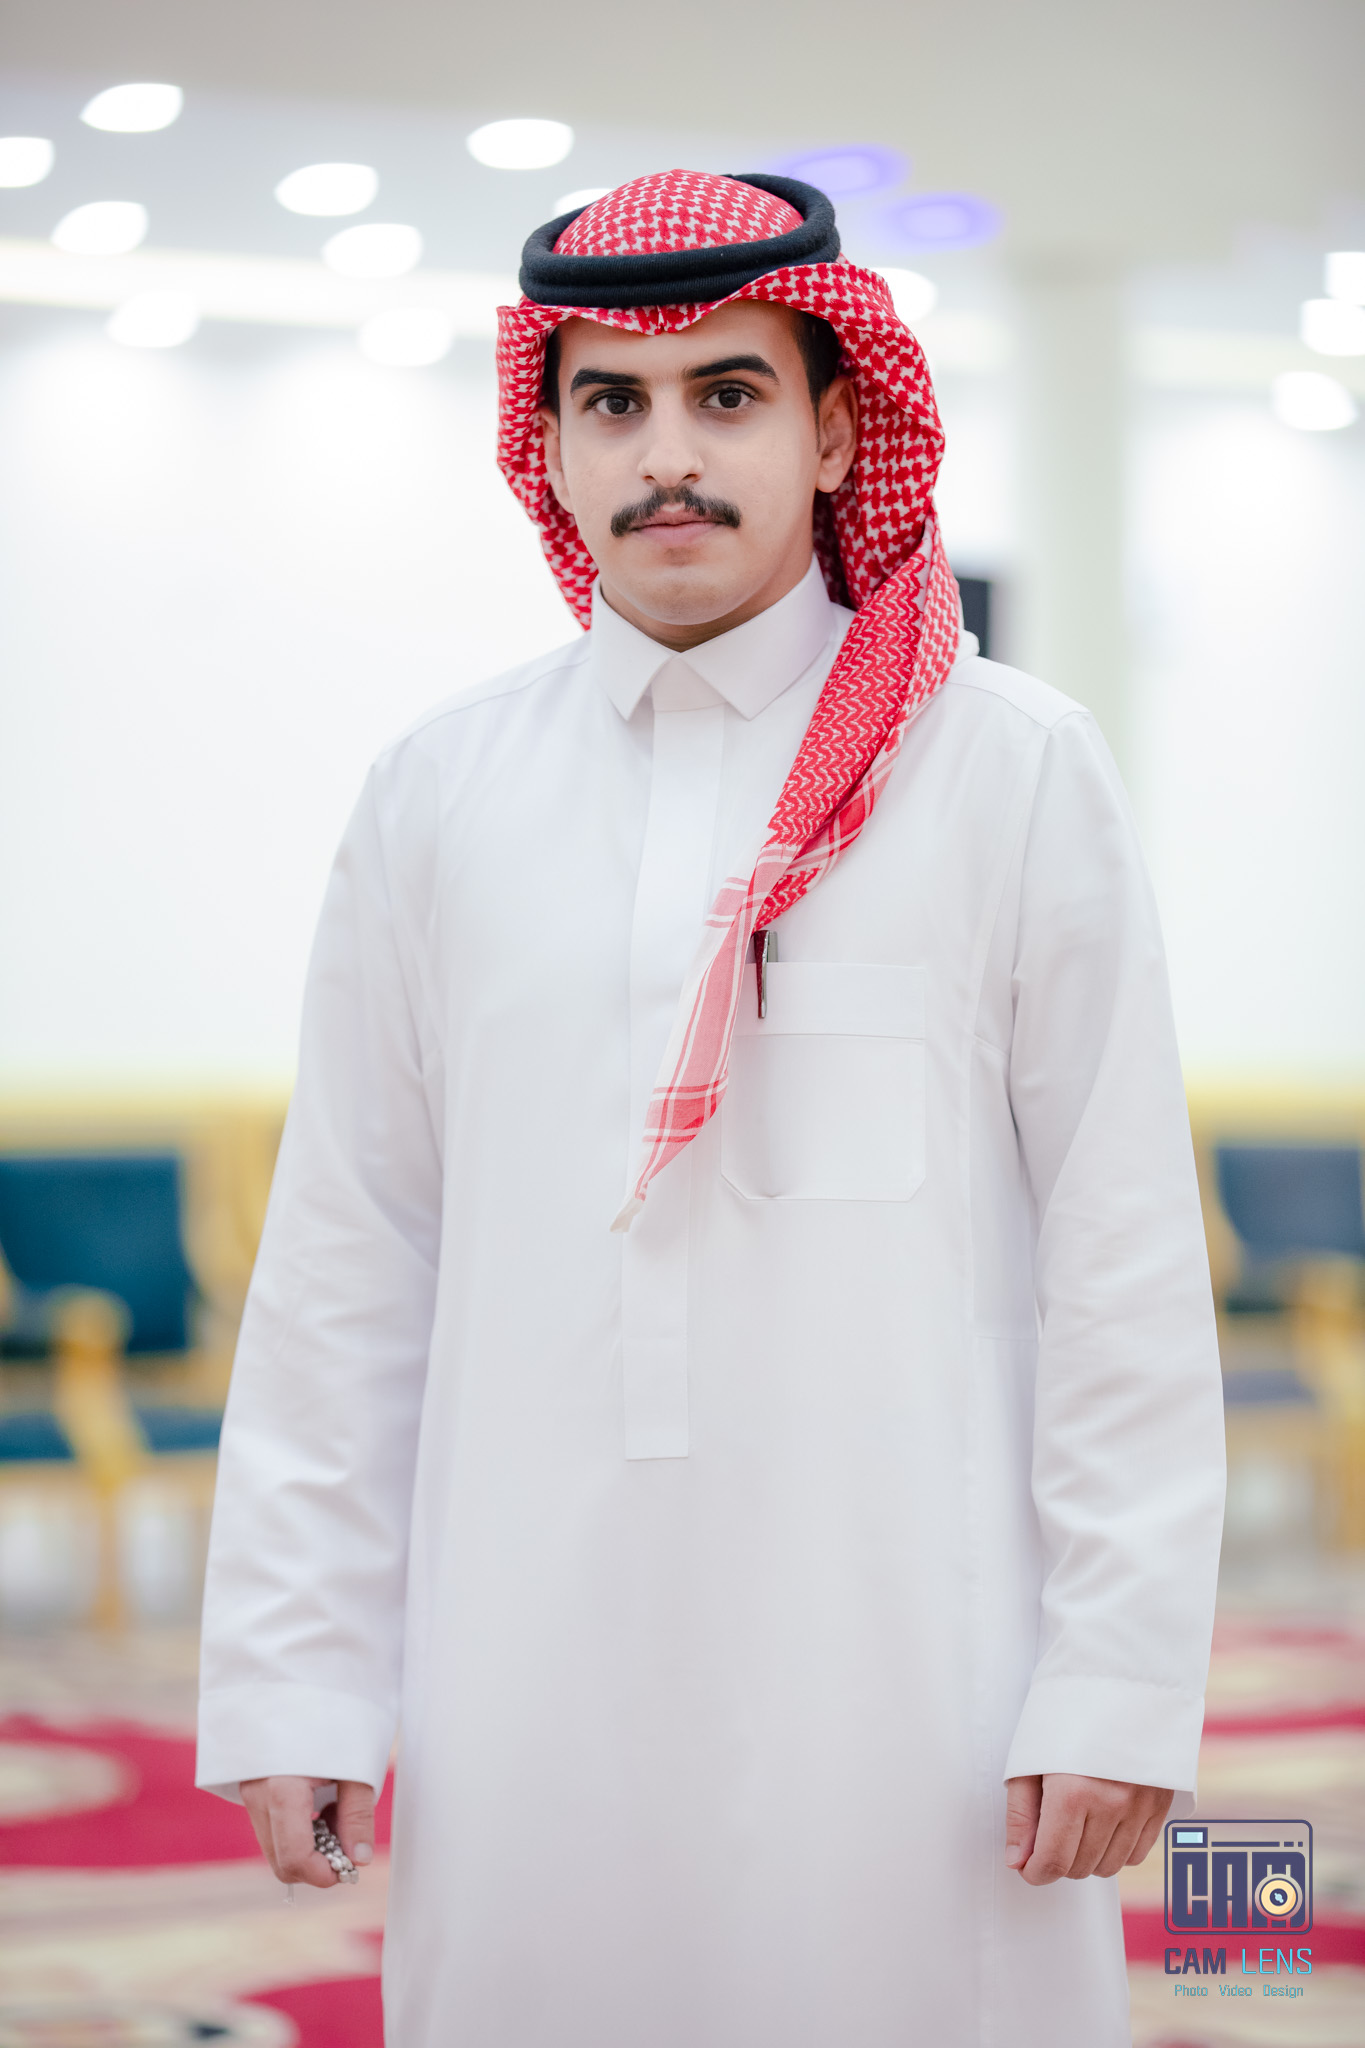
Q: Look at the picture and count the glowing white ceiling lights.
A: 13